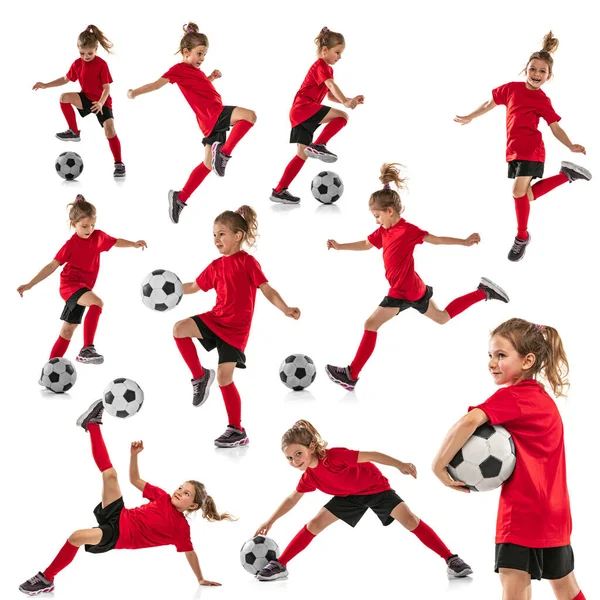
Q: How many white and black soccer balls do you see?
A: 8